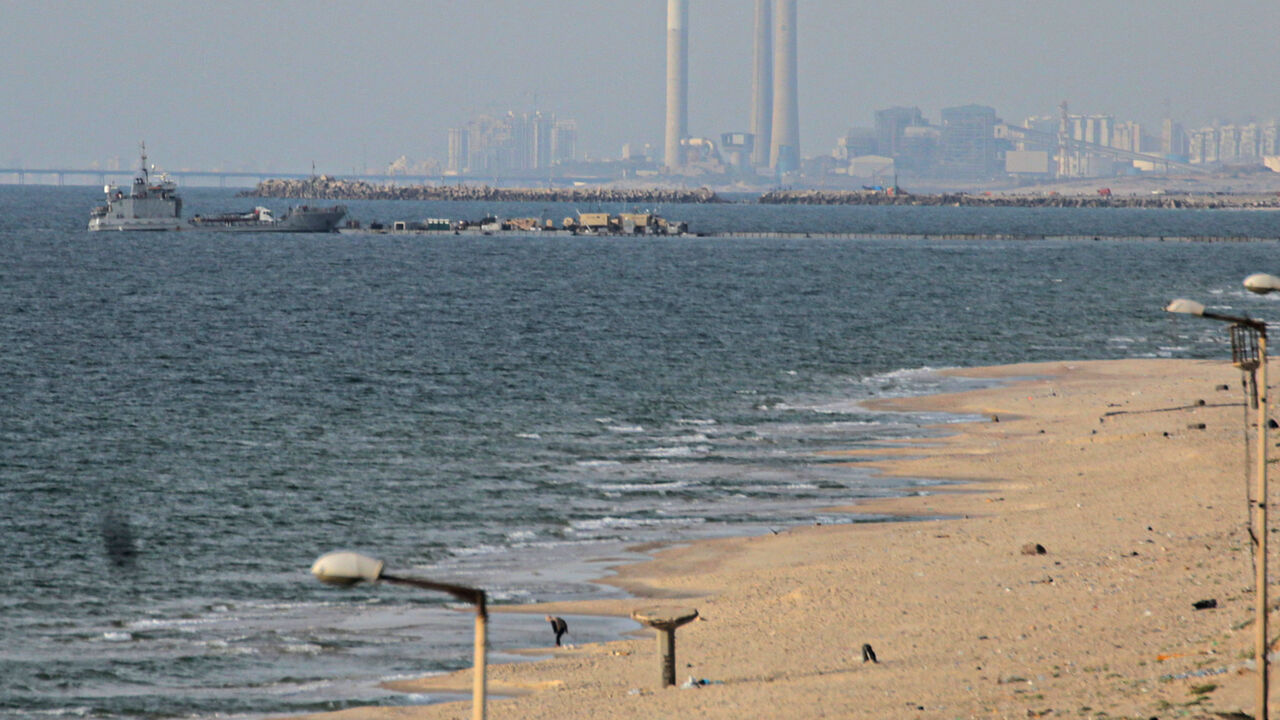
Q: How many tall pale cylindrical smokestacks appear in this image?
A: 3